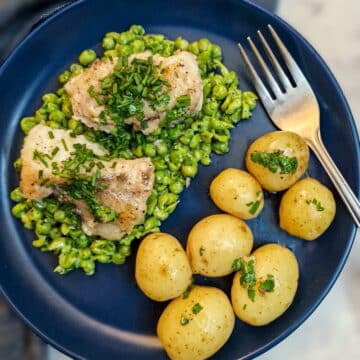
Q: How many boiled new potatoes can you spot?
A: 7